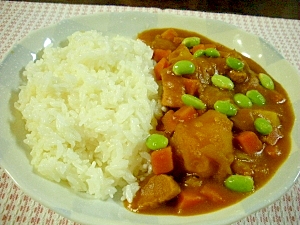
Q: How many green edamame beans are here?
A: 14